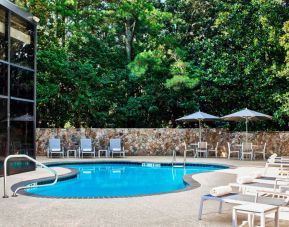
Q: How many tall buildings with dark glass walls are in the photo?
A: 1